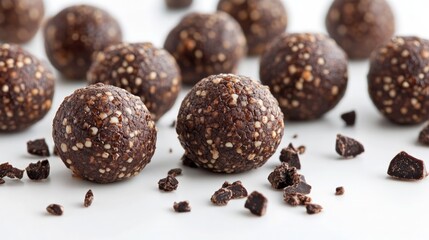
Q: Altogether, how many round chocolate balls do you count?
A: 12